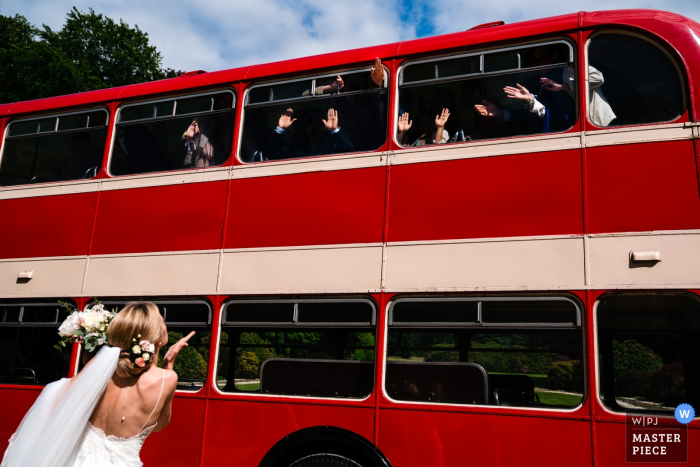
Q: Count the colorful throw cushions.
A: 0